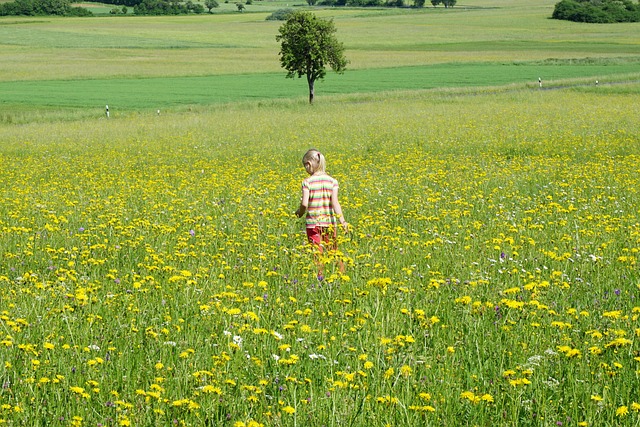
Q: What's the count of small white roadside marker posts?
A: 4